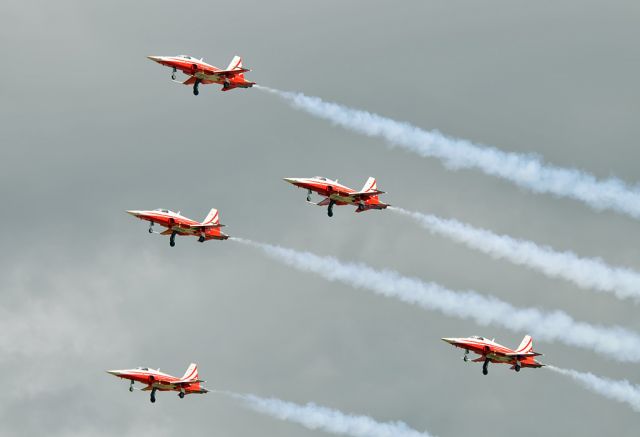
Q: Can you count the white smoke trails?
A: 5